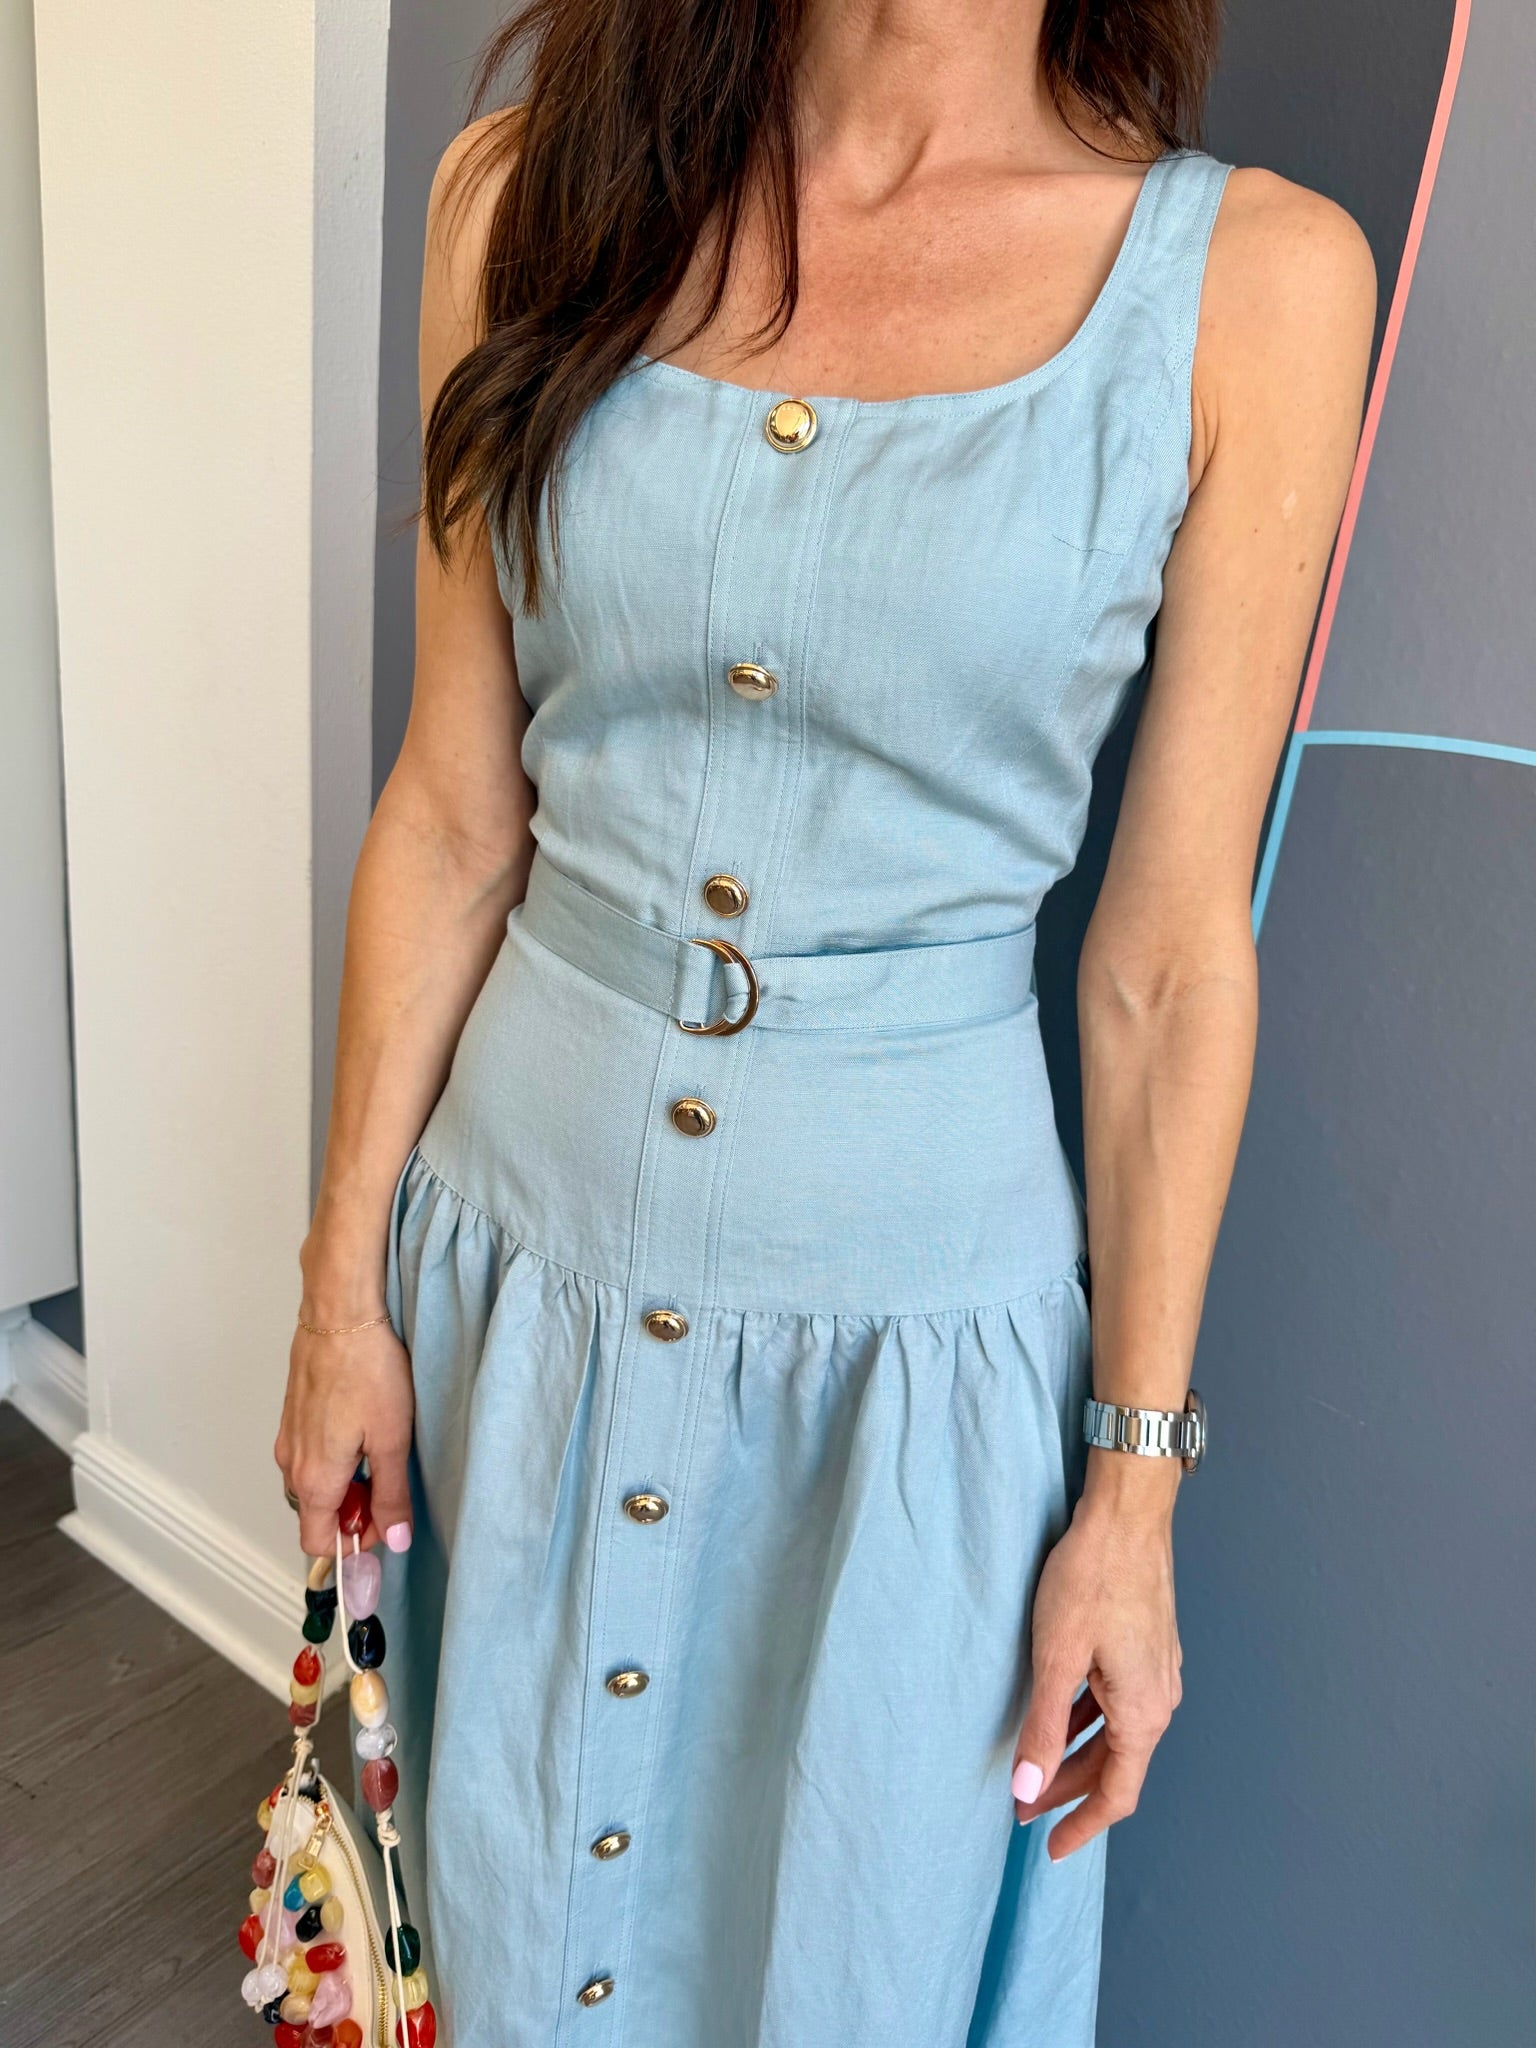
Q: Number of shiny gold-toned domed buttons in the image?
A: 9